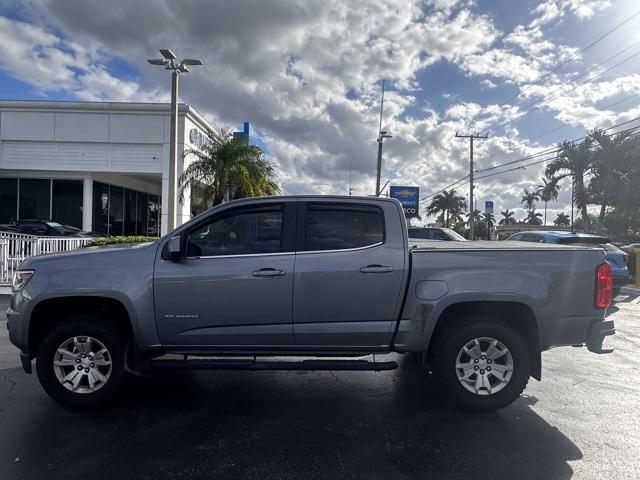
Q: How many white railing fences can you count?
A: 1